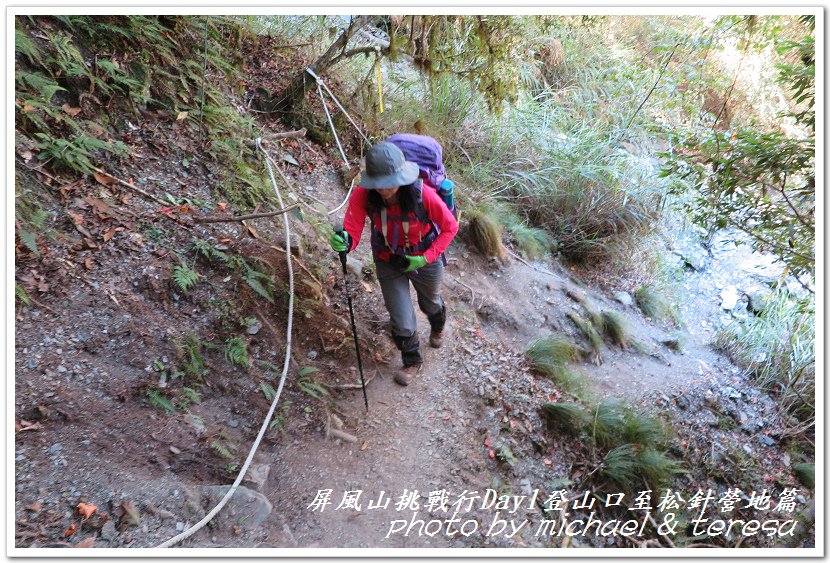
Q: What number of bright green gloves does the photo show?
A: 2